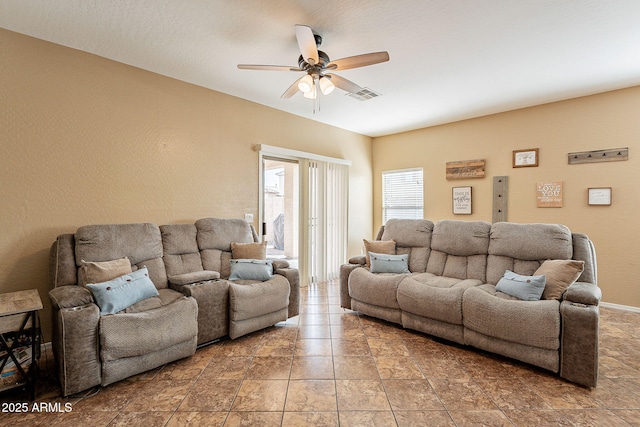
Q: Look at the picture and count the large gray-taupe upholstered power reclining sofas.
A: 2